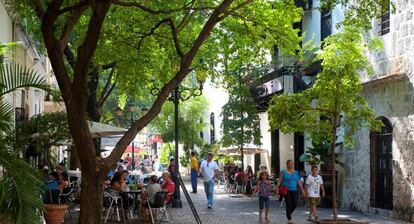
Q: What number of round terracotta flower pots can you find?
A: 1